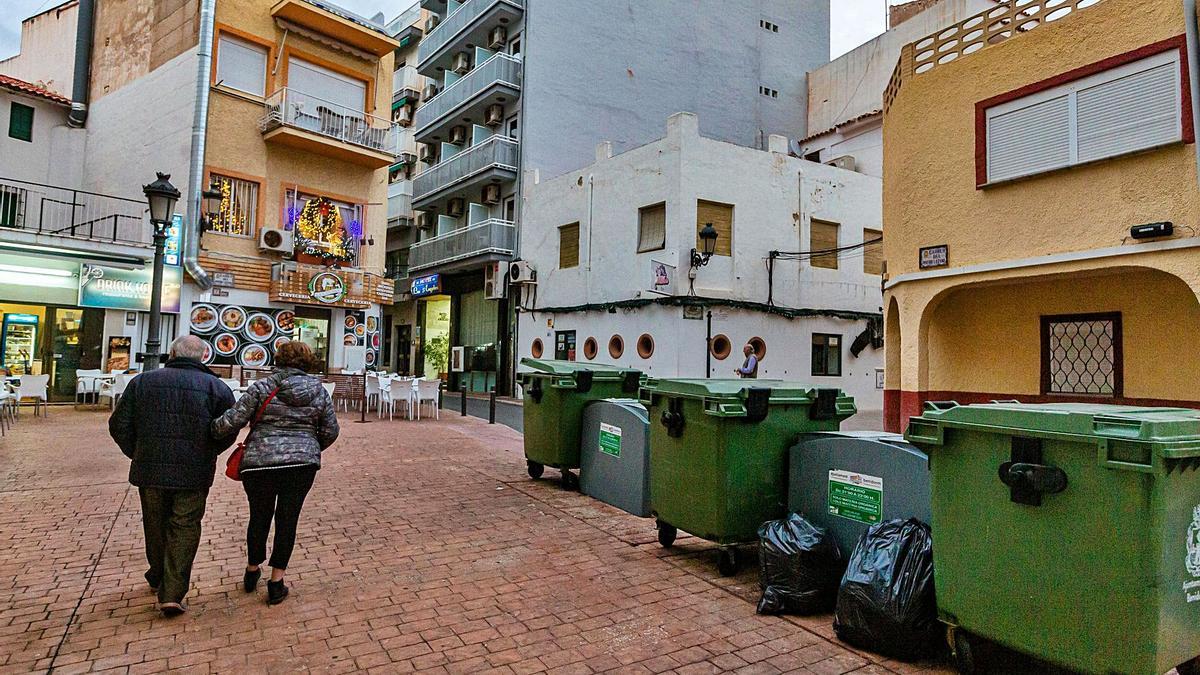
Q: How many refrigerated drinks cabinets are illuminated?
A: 1